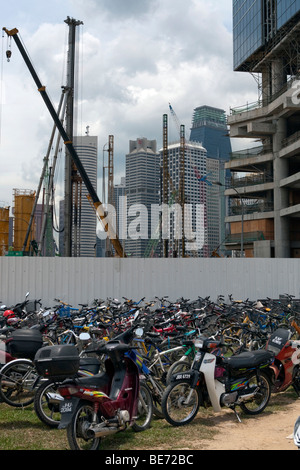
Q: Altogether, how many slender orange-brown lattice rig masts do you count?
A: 3